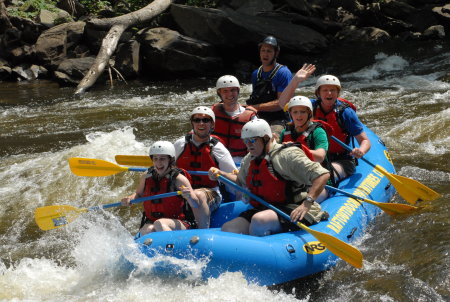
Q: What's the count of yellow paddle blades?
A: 6